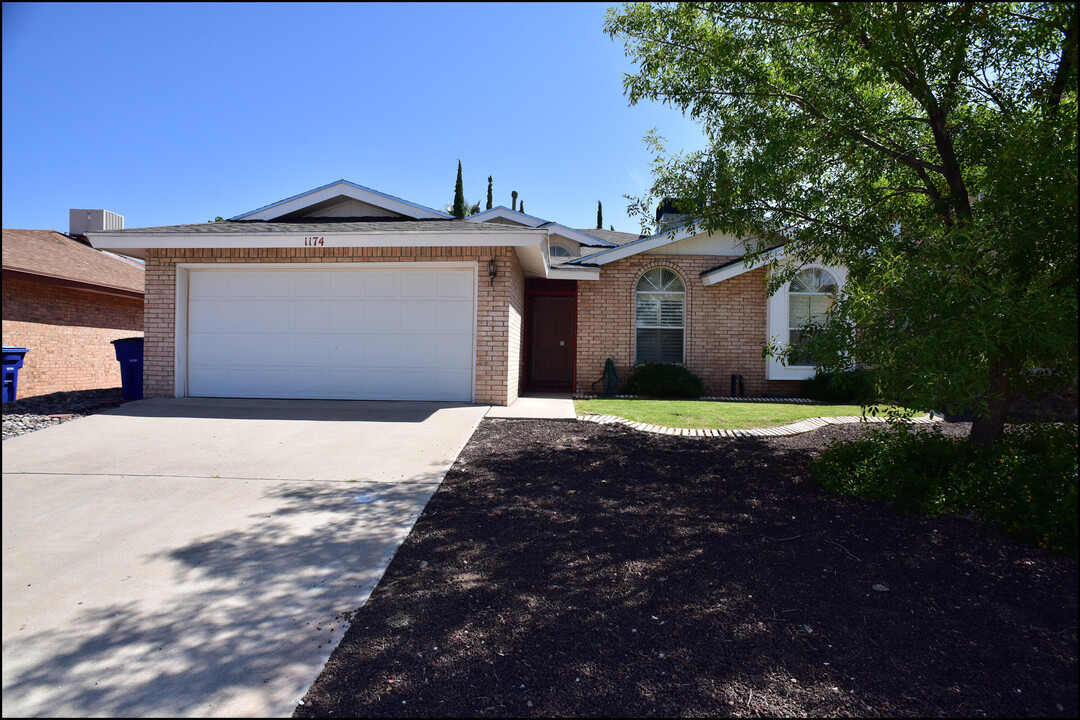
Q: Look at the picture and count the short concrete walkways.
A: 1